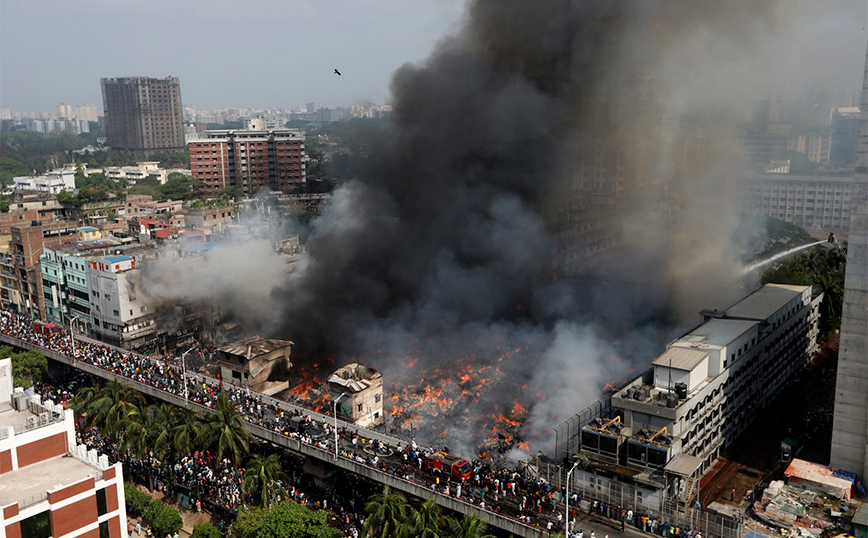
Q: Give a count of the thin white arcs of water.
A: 1